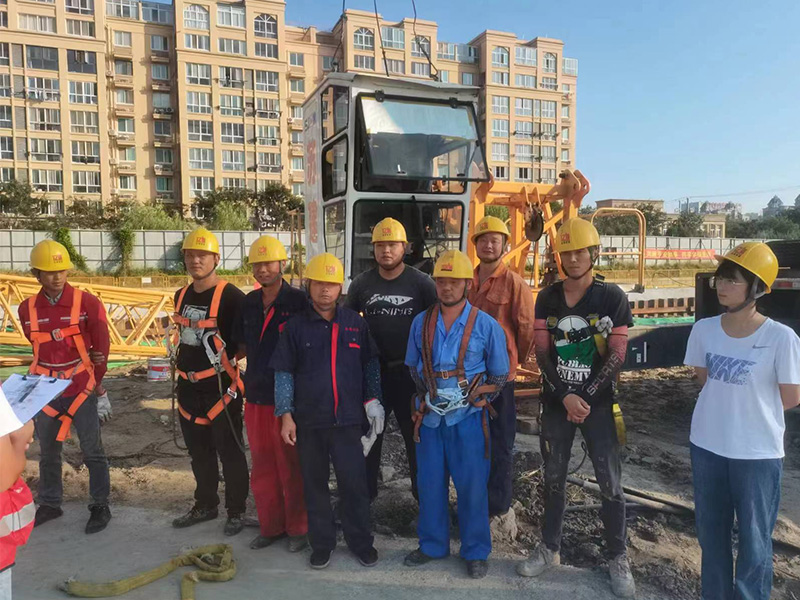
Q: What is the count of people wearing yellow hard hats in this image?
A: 9